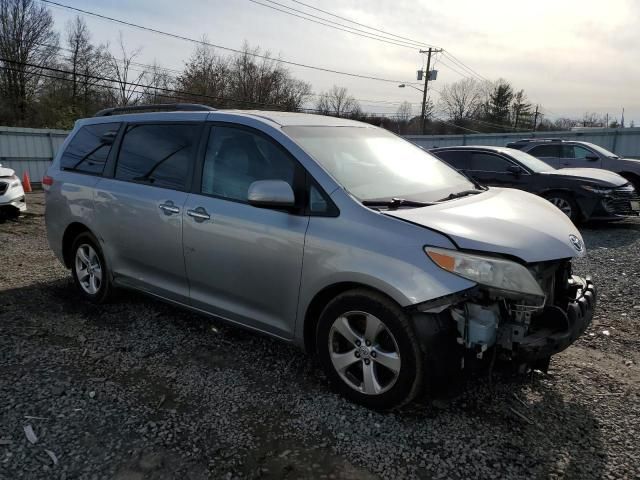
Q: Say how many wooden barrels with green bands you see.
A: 0